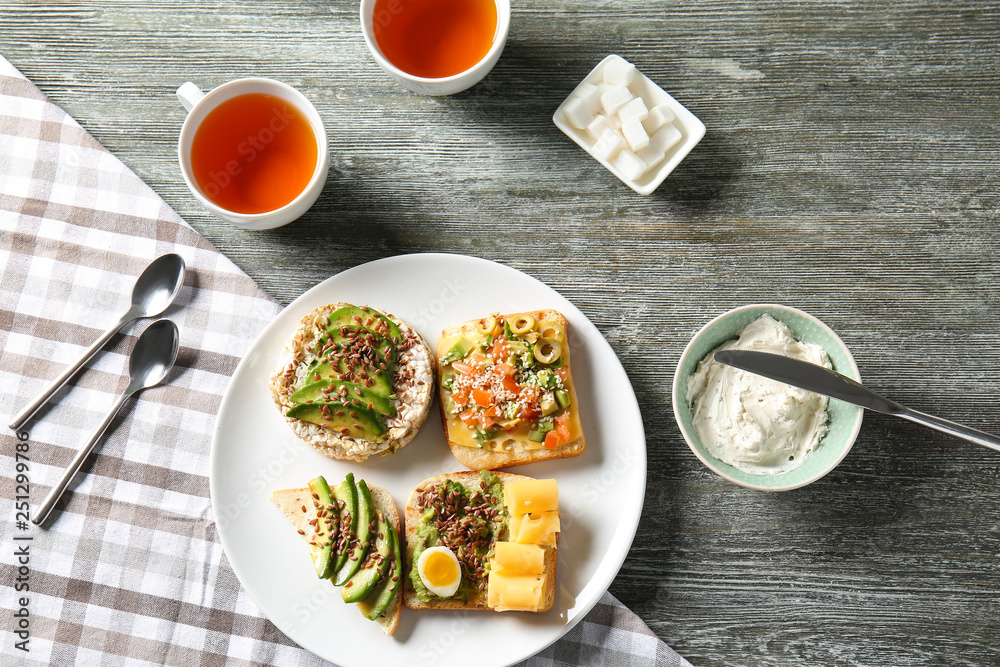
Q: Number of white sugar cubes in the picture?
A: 13